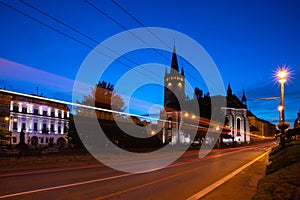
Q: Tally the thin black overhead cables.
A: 4